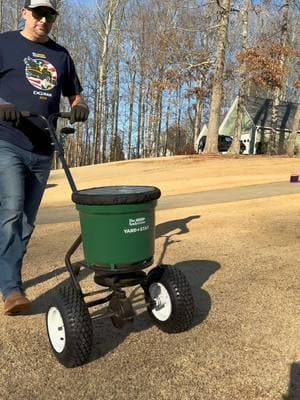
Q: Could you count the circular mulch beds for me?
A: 0